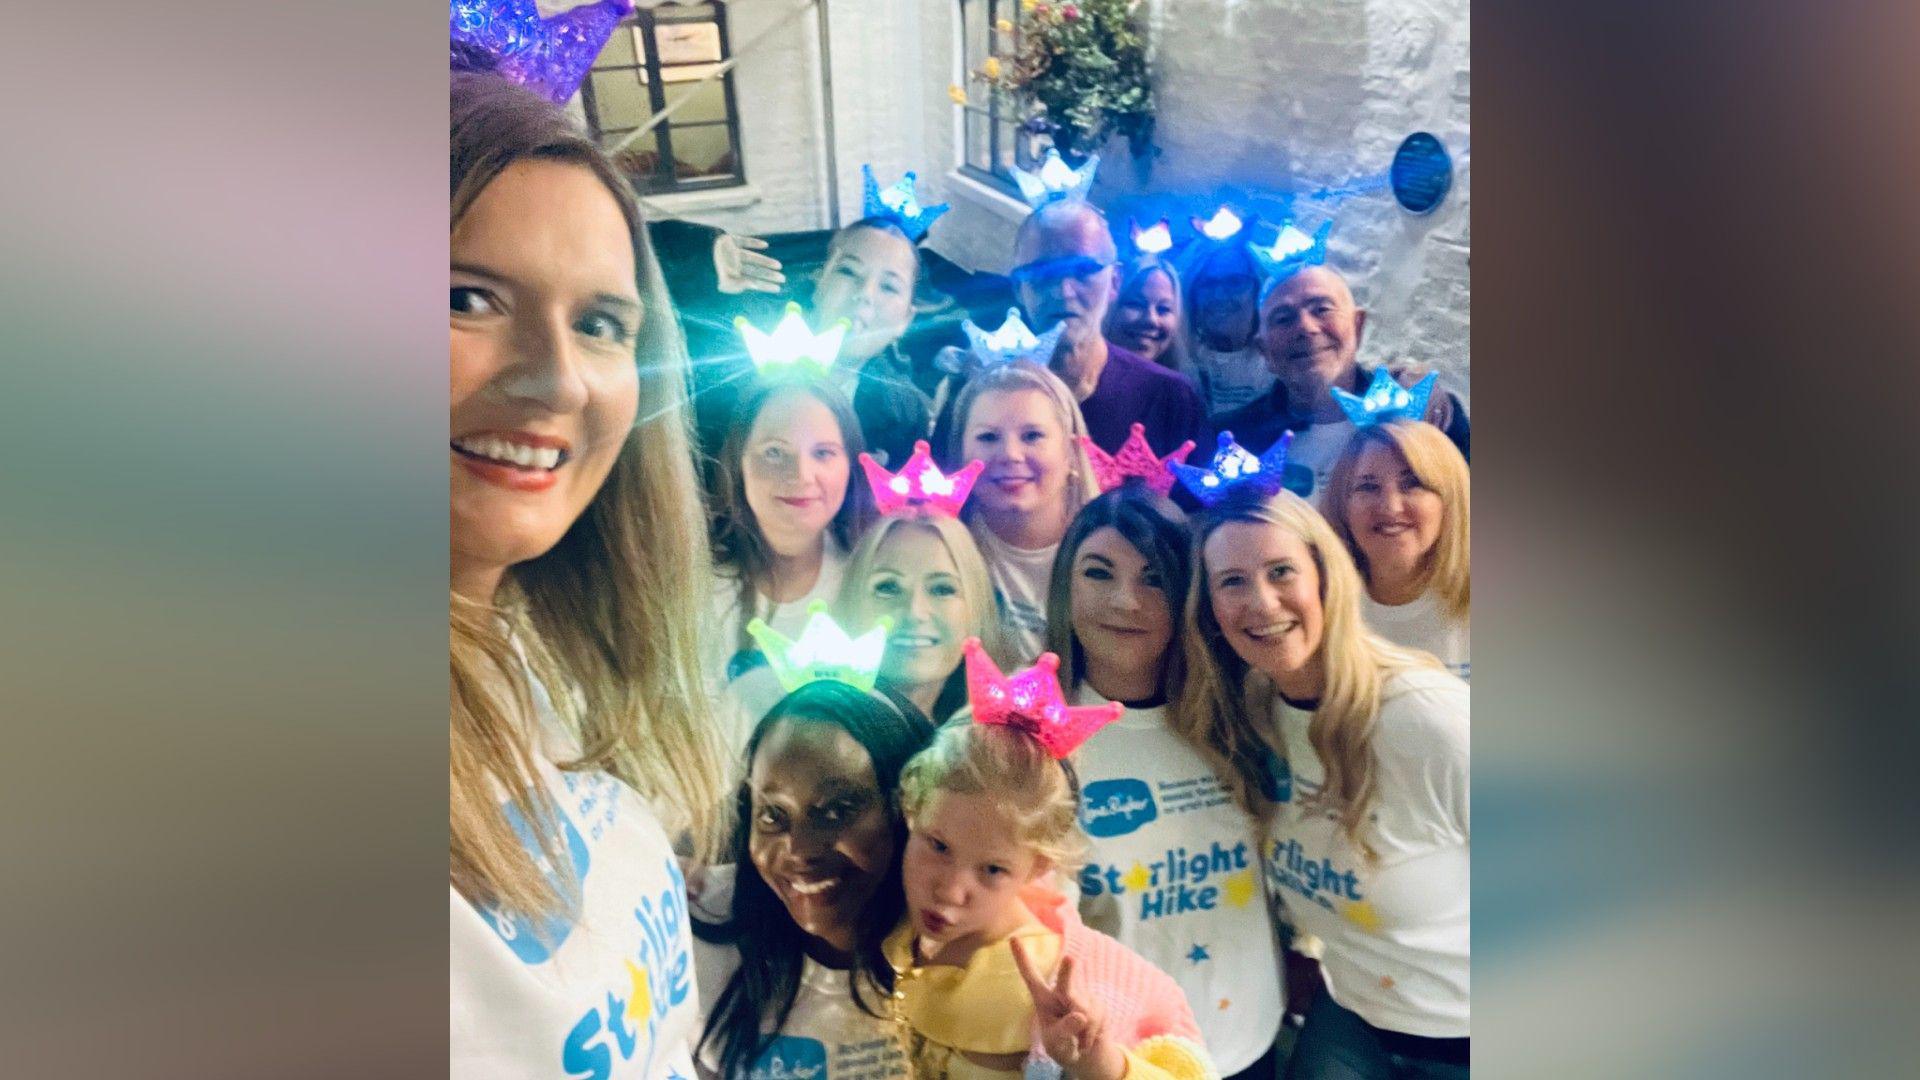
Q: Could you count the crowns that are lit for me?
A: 13